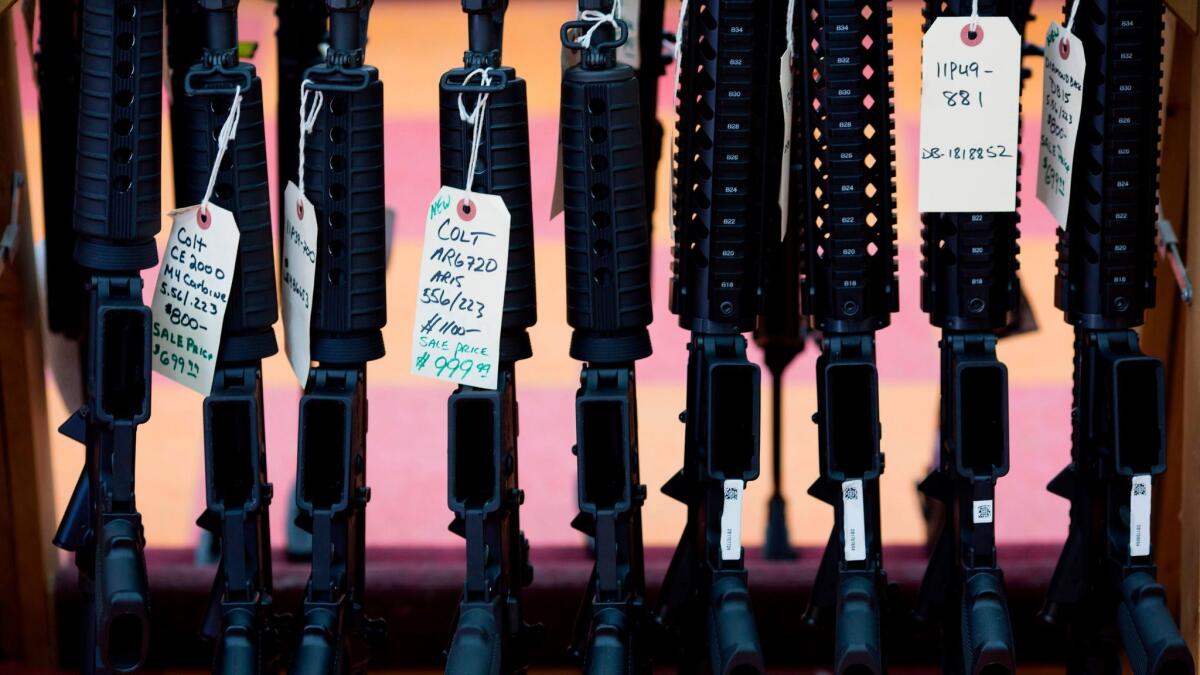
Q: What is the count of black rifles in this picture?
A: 9